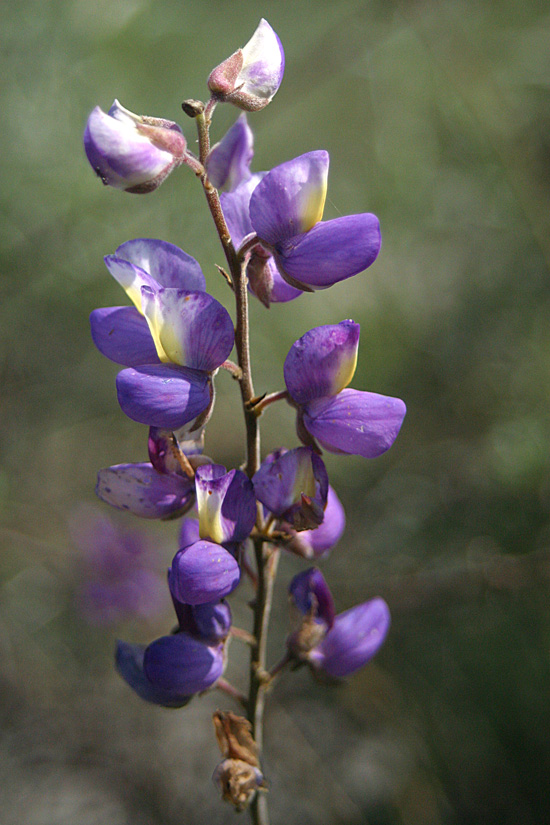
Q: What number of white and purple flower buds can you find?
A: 2